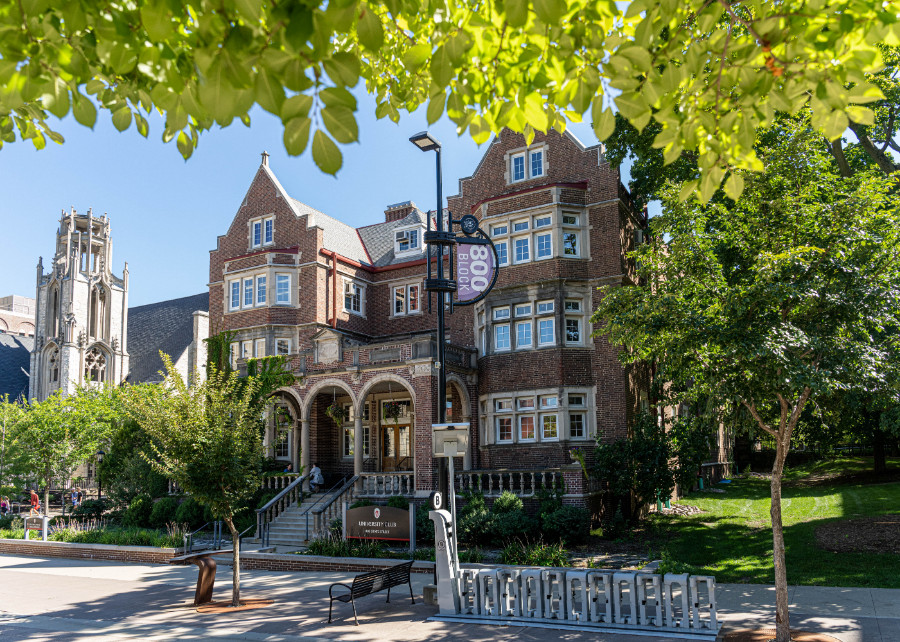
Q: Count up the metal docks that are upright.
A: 11